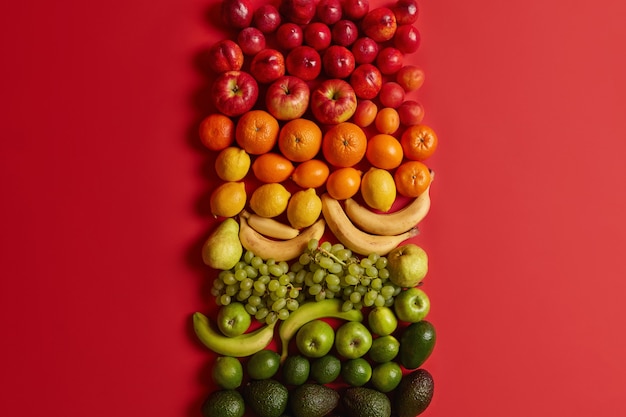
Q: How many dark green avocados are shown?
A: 6